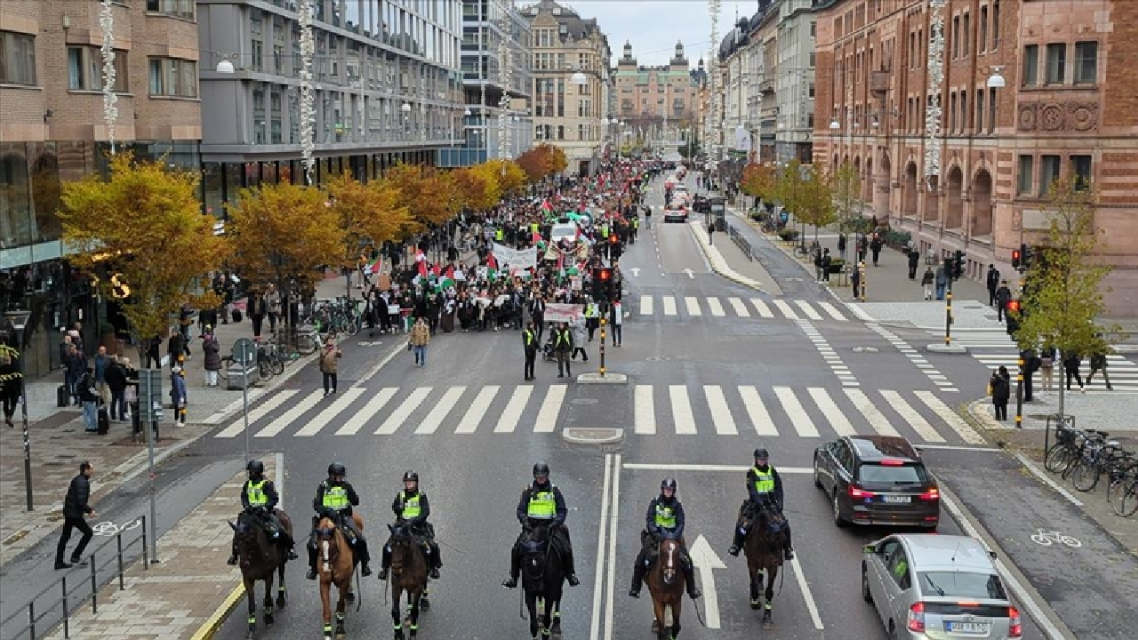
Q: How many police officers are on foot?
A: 2